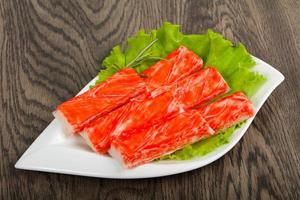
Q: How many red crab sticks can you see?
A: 6